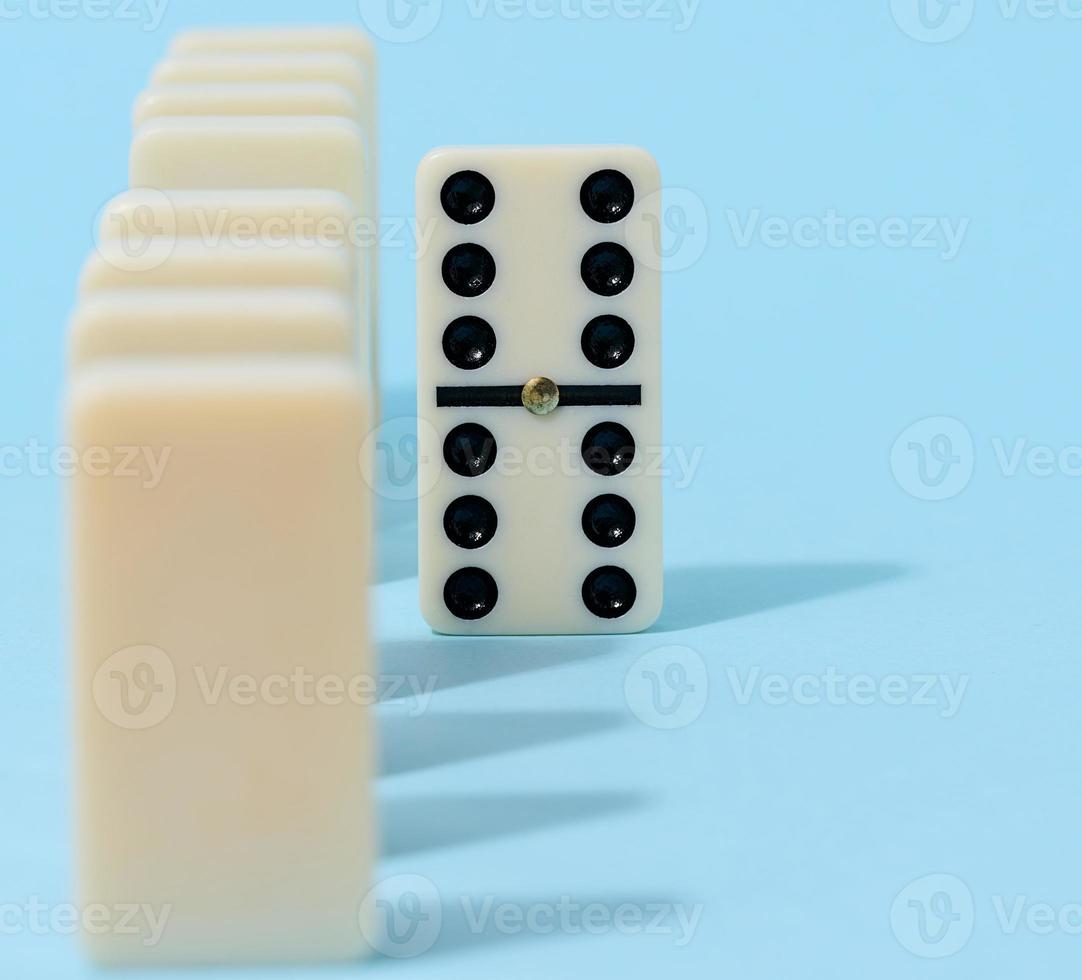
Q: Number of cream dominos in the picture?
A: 9